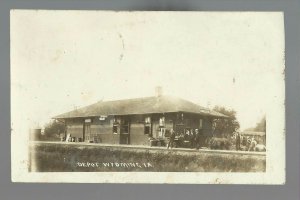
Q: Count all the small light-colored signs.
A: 2